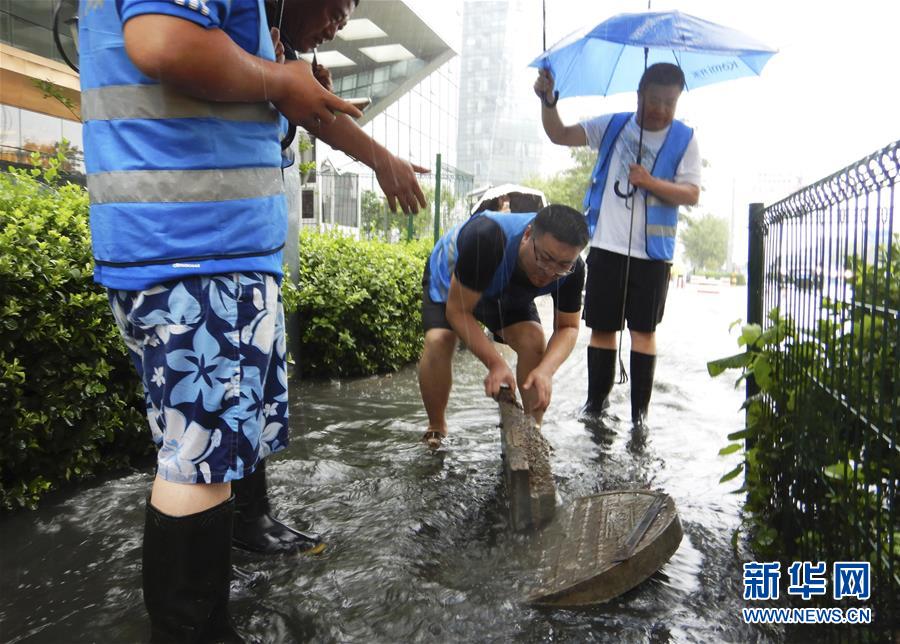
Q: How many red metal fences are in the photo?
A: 0